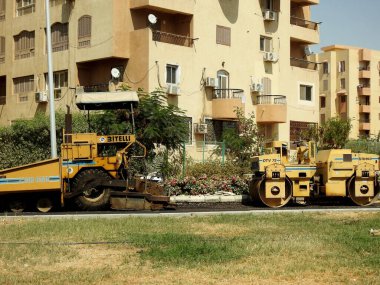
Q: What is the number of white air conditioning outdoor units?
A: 7